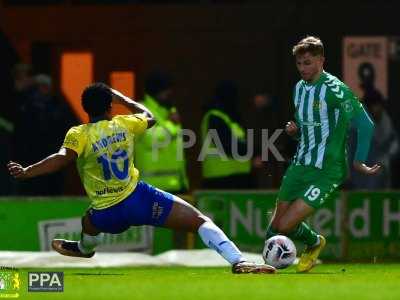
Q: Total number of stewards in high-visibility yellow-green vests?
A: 2